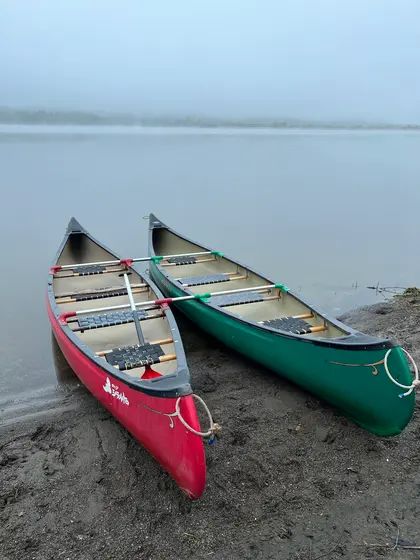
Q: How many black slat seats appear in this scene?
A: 8